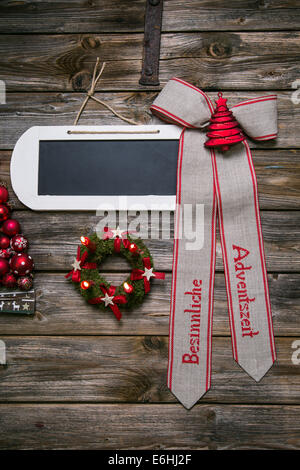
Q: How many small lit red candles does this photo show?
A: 4